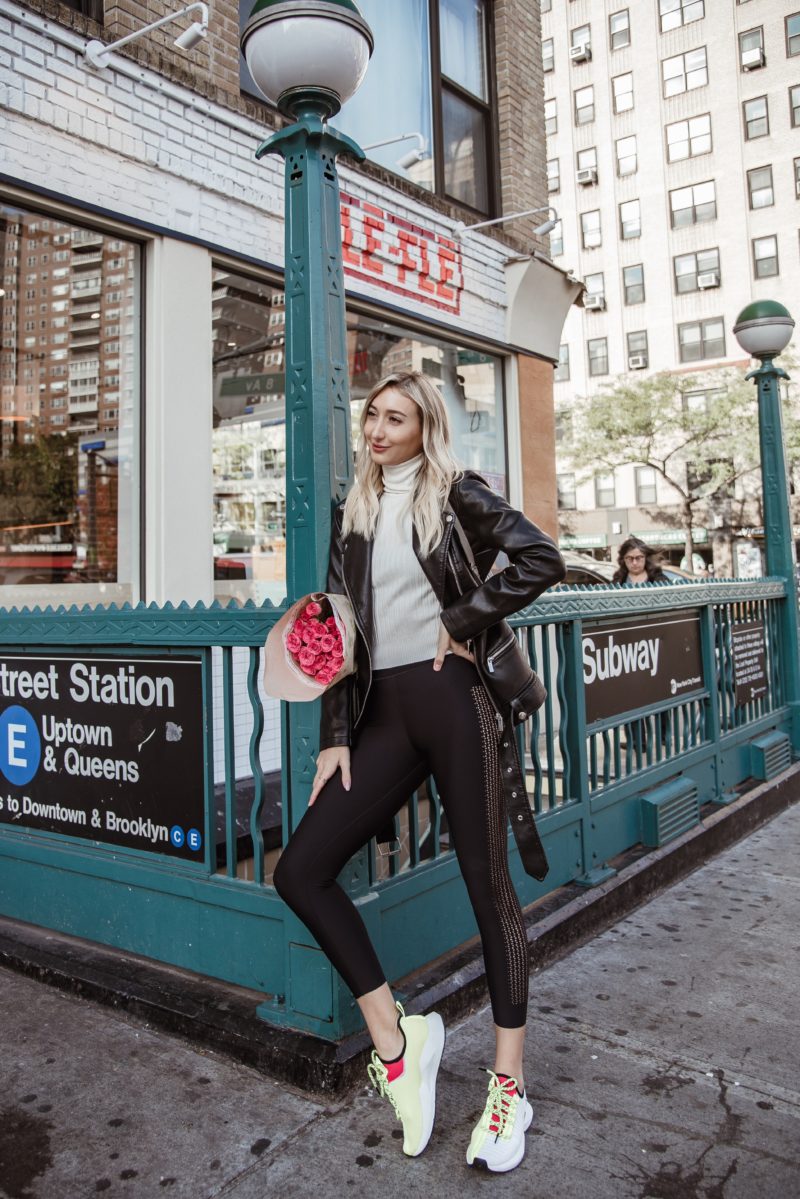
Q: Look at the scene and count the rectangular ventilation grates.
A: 2